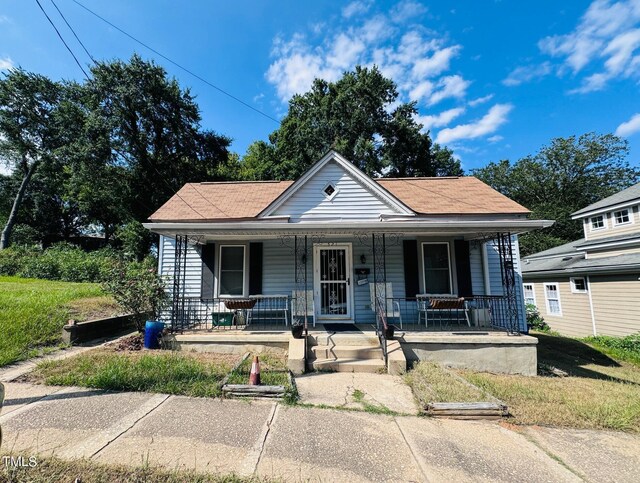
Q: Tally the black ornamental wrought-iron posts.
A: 4